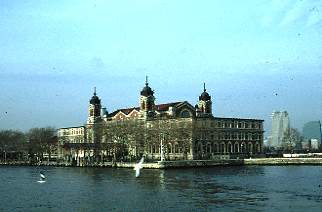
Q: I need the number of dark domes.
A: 3